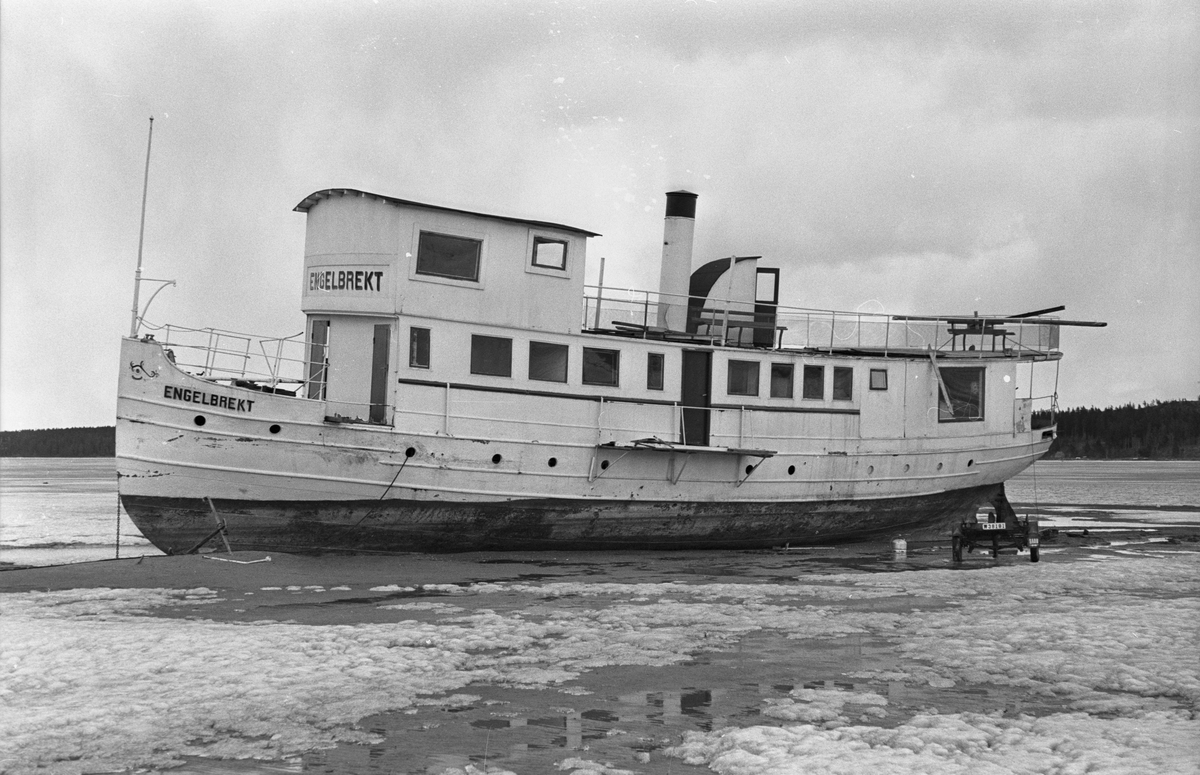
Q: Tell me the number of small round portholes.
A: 12